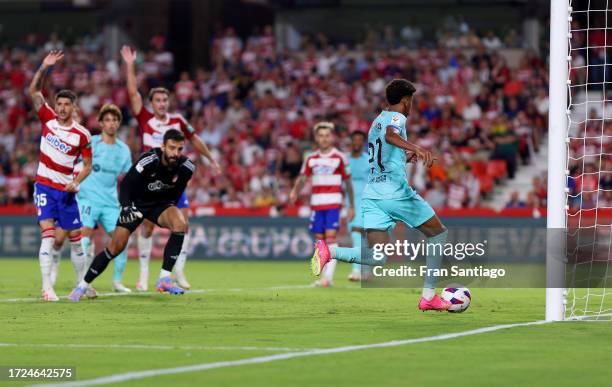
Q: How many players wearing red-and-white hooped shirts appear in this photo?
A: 3